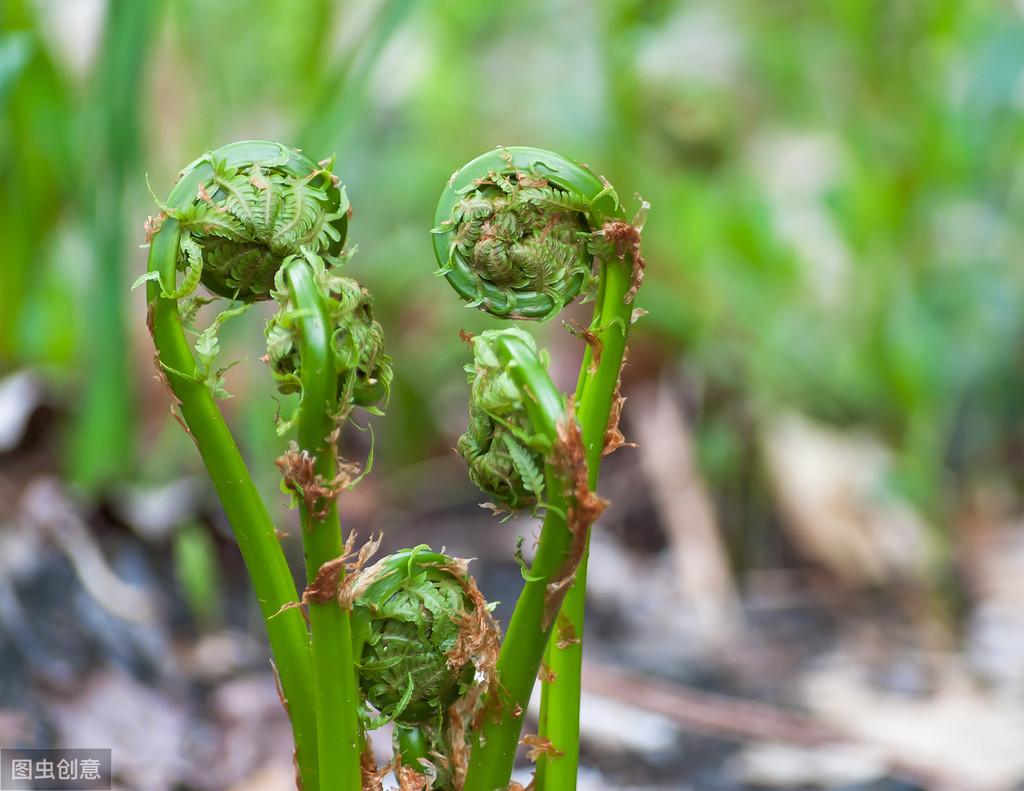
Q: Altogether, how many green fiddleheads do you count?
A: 5